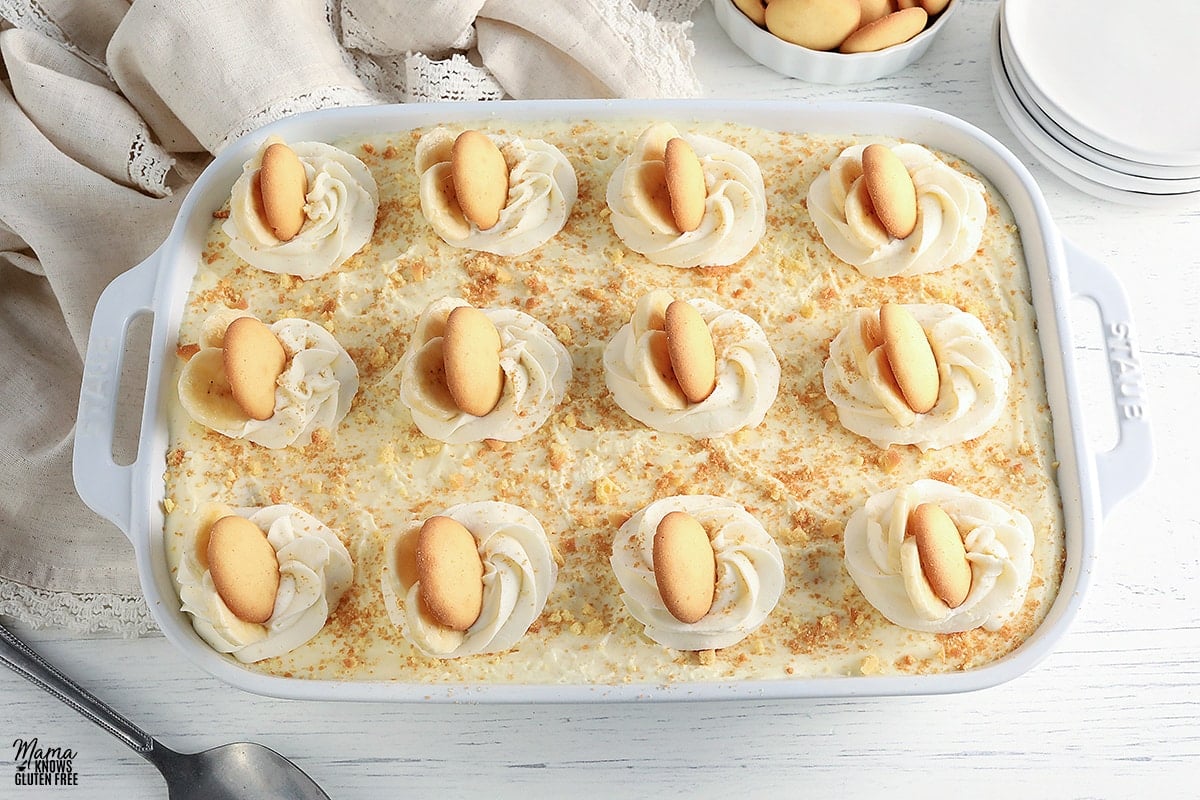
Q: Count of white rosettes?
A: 12